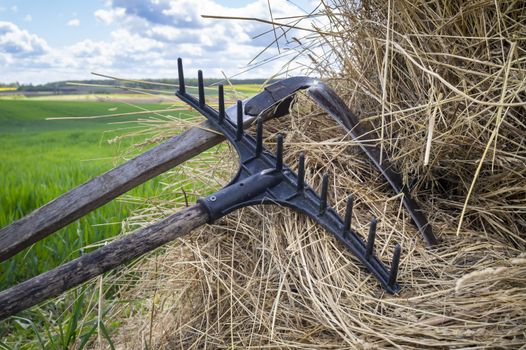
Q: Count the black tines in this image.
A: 11